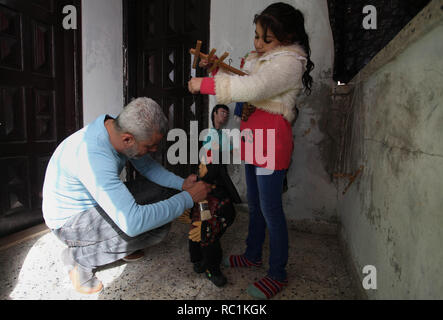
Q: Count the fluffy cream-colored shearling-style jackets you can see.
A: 1